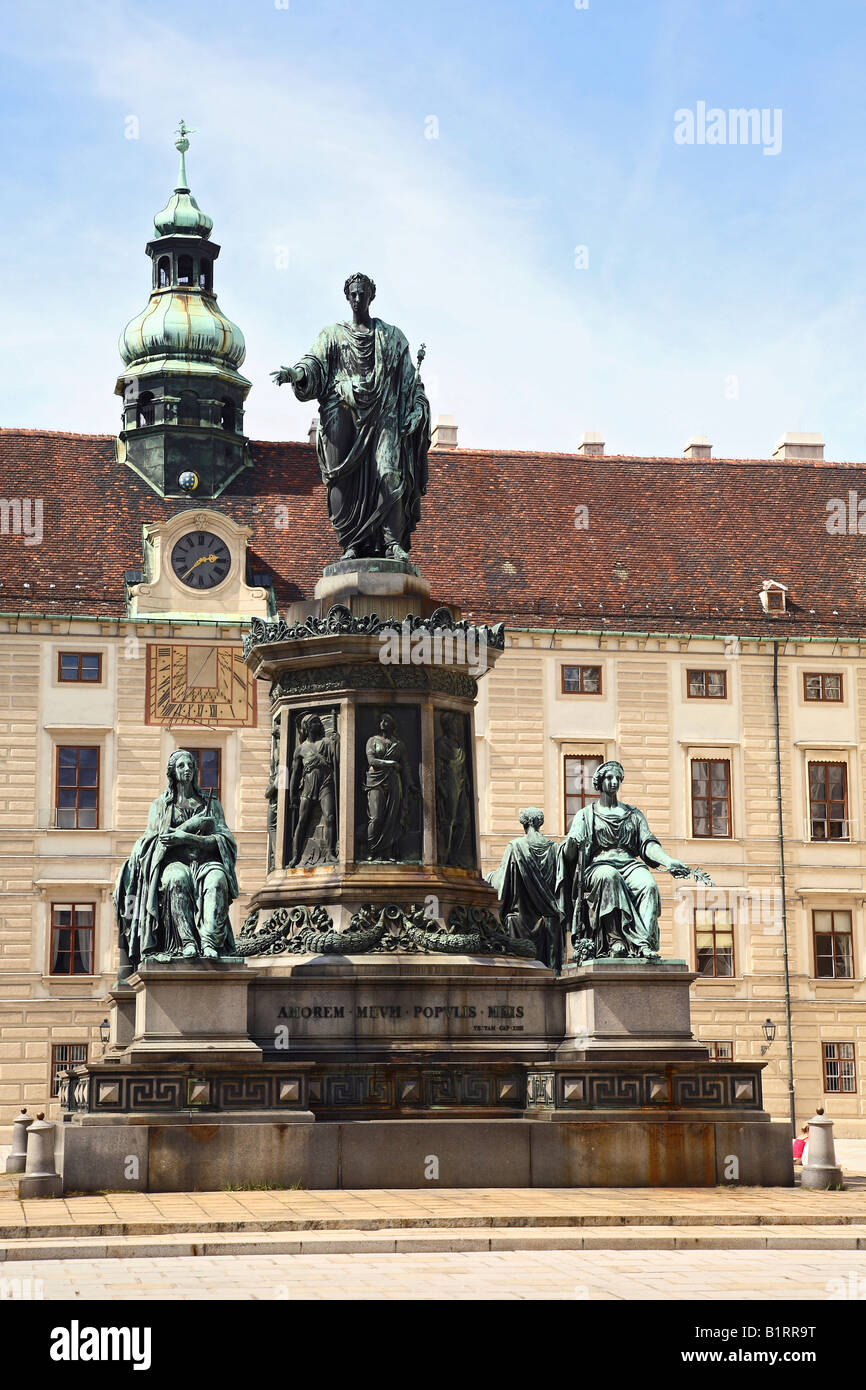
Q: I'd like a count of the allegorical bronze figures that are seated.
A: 3